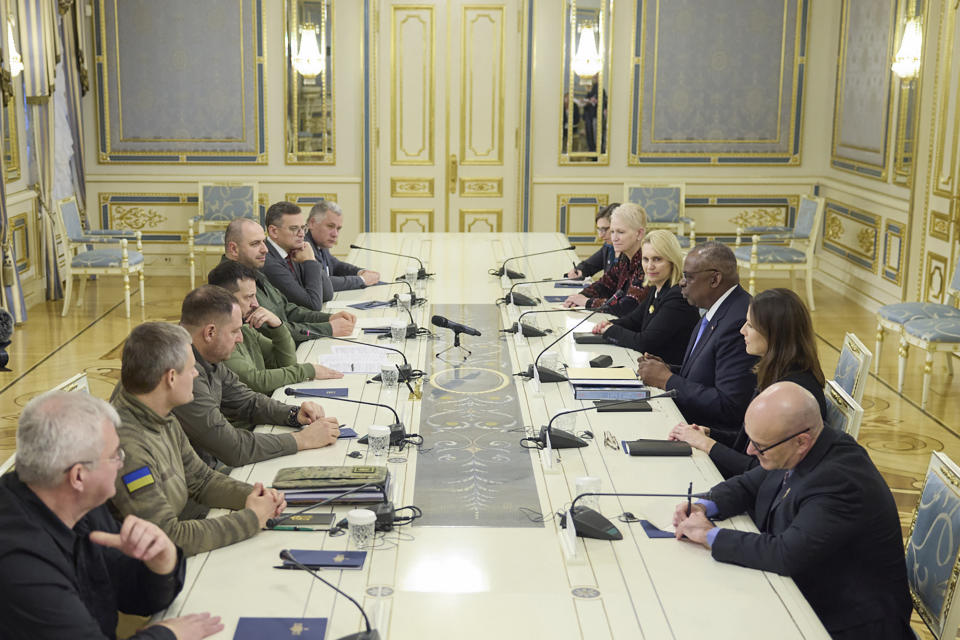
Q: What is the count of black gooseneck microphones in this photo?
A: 13